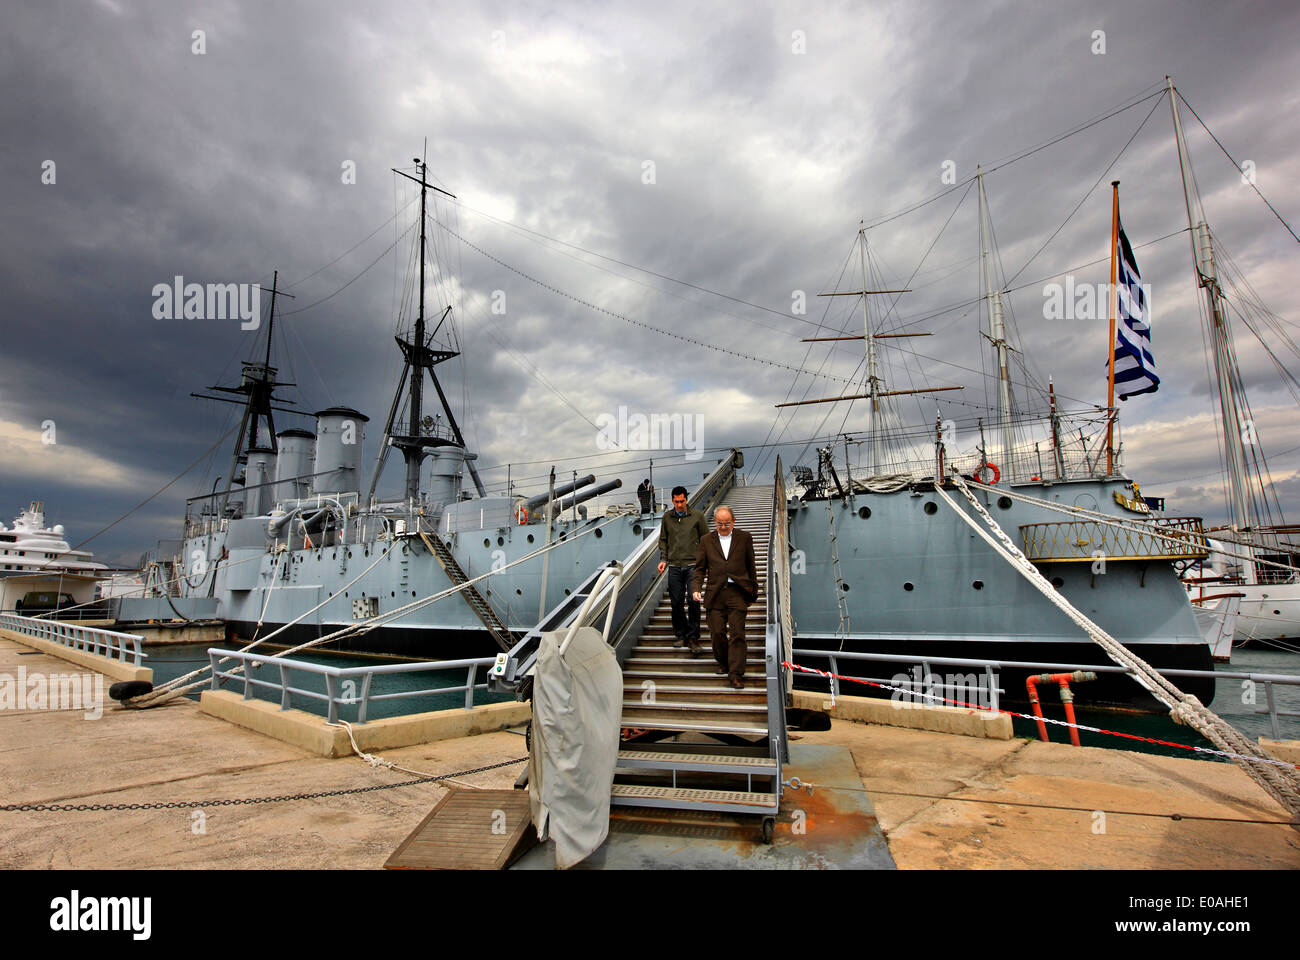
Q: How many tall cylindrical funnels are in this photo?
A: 3